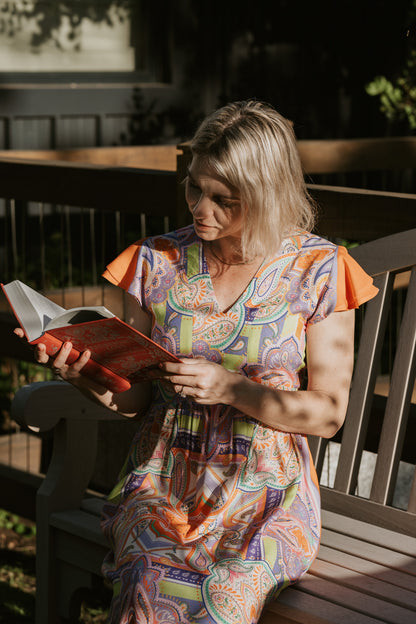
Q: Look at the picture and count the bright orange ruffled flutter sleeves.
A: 2